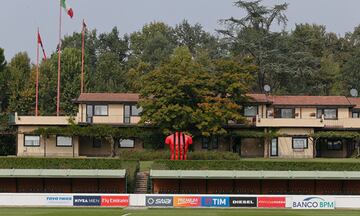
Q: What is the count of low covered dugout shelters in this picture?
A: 2